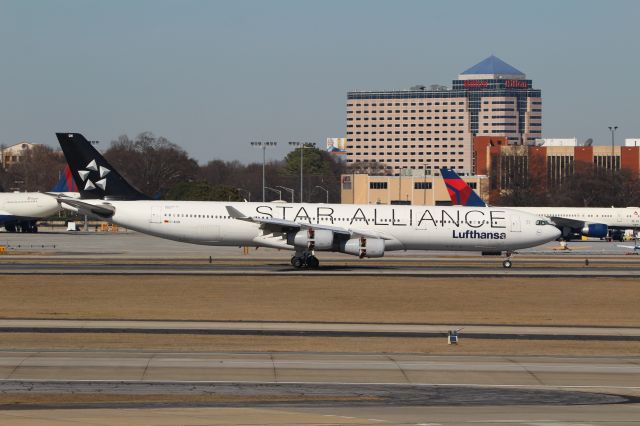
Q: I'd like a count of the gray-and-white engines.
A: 2